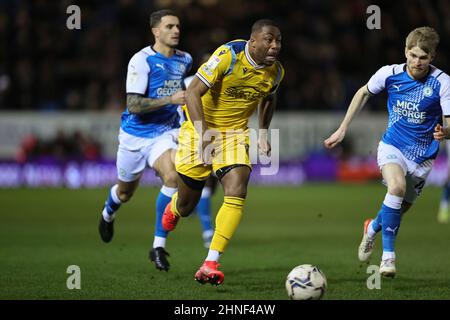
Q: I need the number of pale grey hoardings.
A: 1